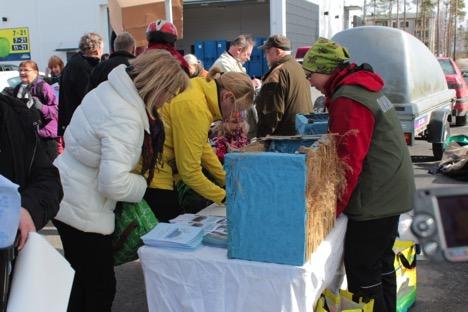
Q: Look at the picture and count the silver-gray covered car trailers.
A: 1